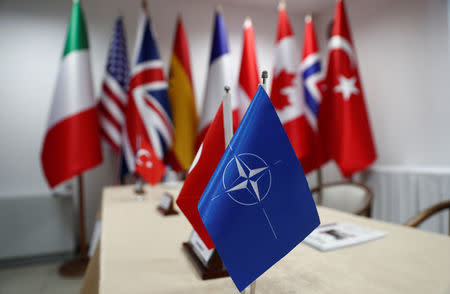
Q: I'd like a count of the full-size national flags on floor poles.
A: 9